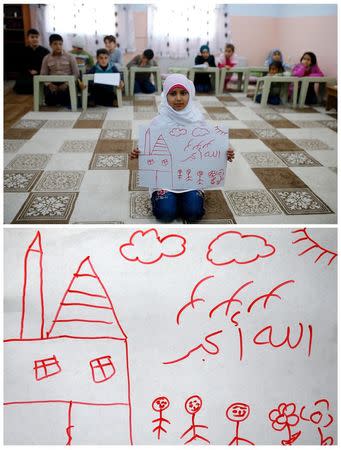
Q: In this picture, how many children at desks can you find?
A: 11